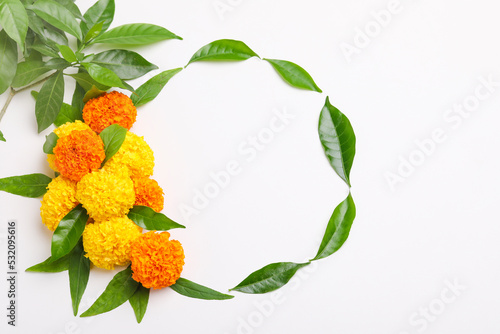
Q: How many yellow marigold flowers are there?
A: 5